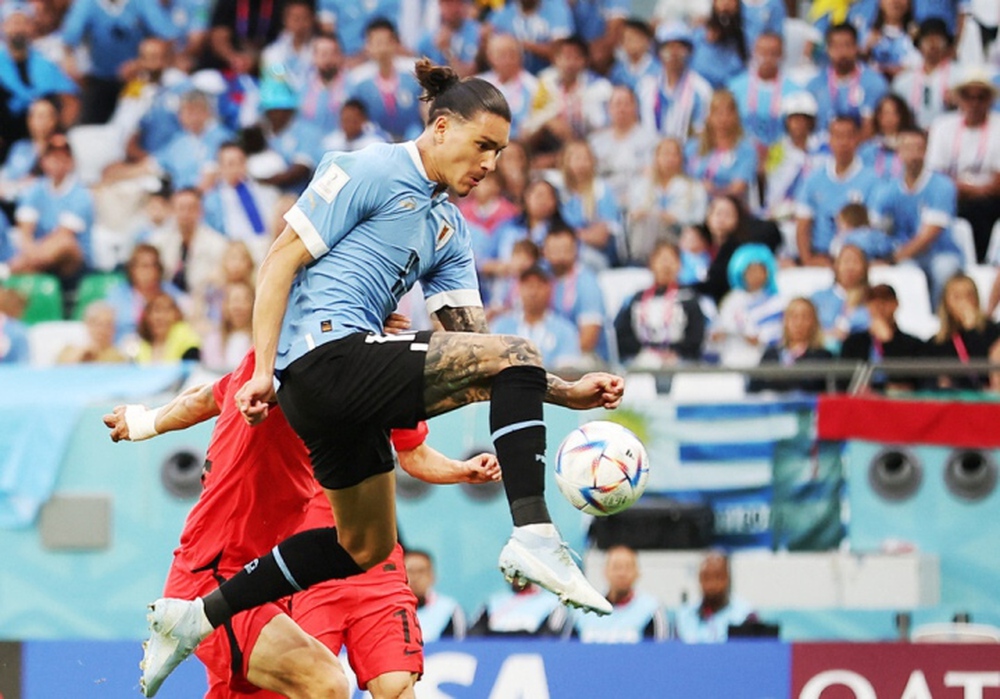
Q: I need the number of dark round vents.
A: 5